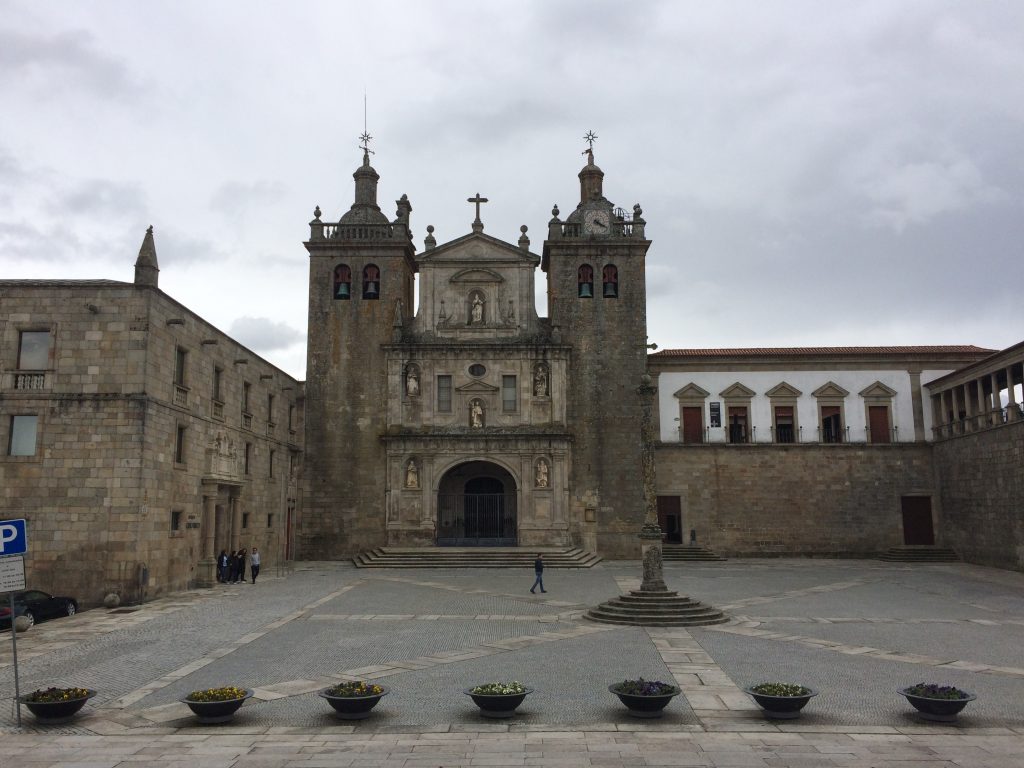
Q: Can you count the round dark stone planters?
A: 7